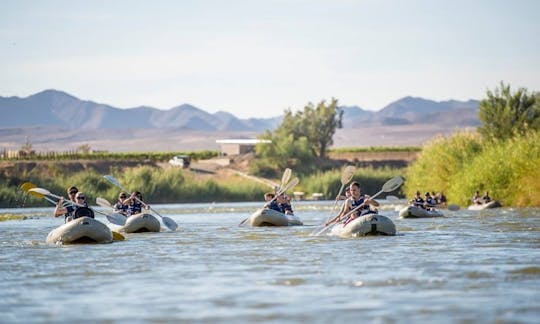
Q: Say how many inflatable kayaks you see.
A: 6